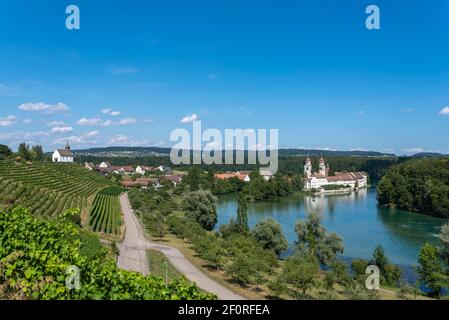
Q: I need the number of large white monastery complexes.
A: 1